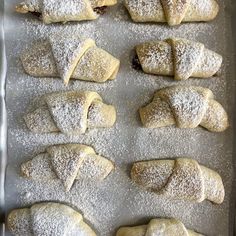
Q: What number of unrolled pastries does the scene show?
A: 0